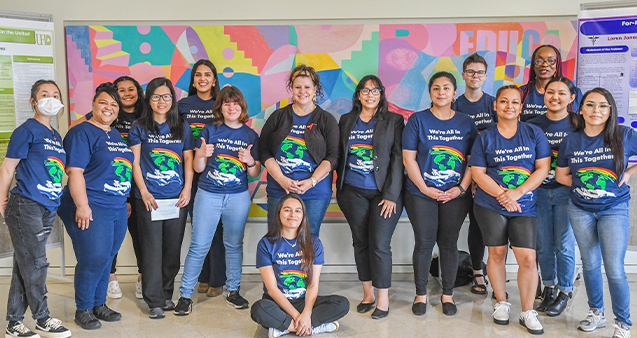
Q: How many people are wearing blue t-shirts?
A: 15